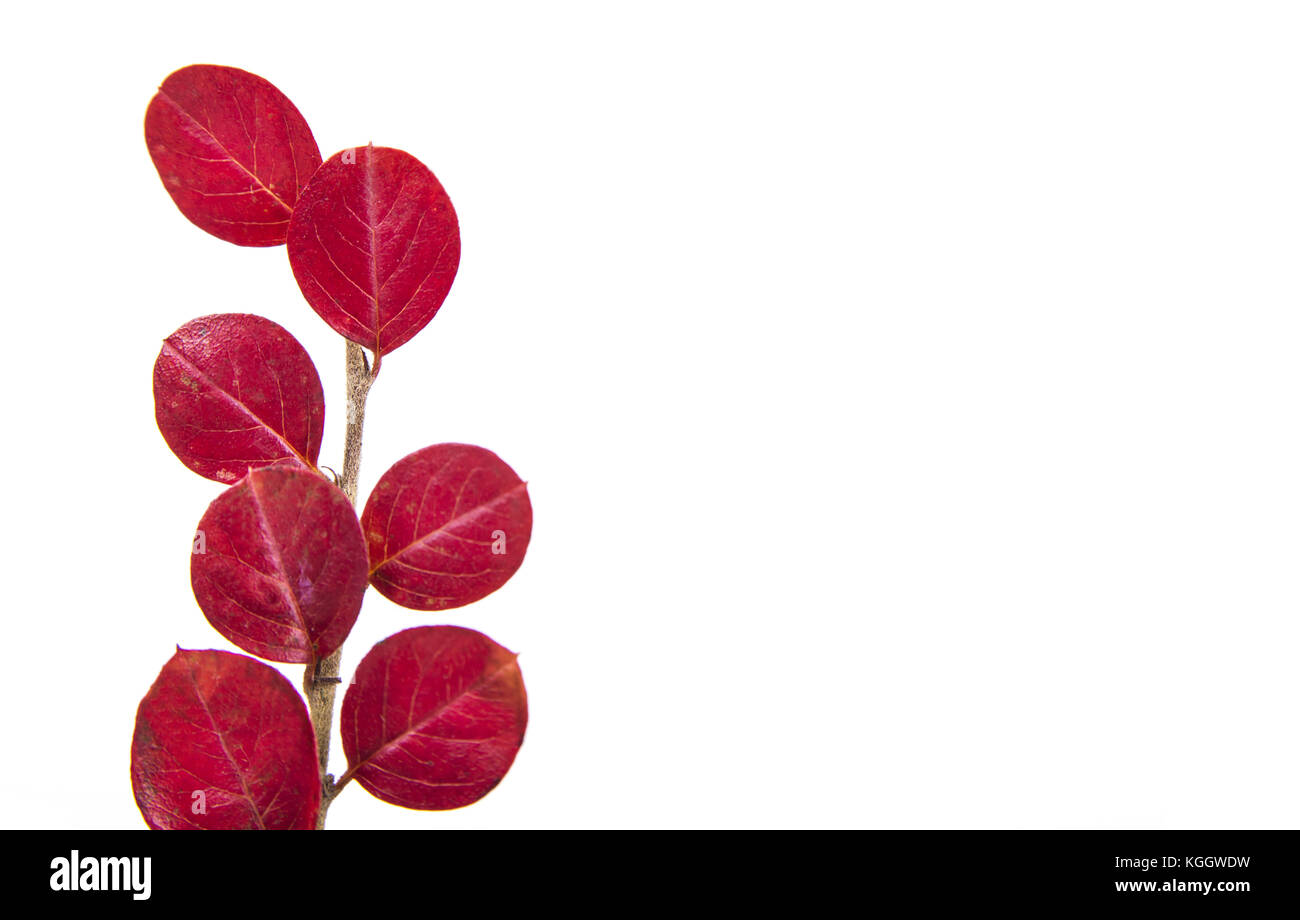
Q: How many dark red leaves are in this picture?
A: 7